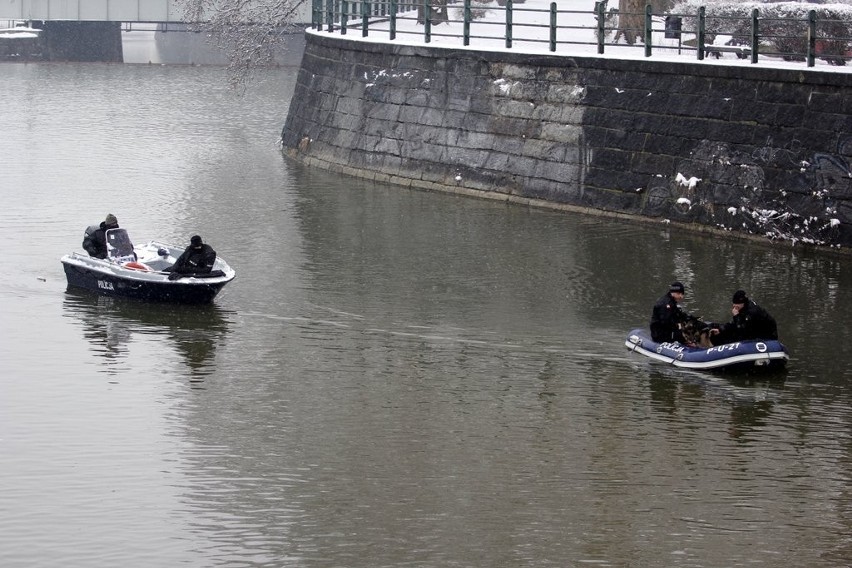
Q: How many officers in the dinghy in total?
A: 2